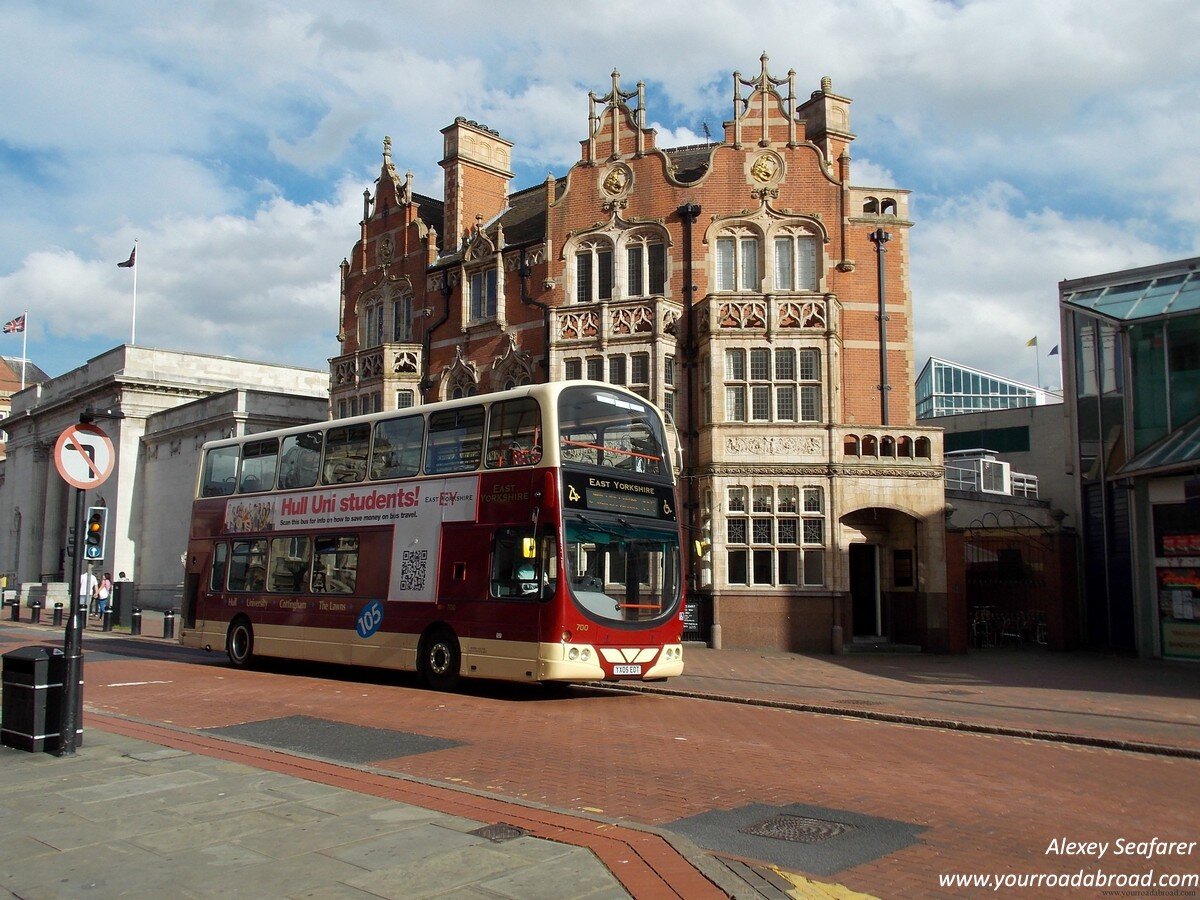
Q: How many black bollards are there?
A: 7